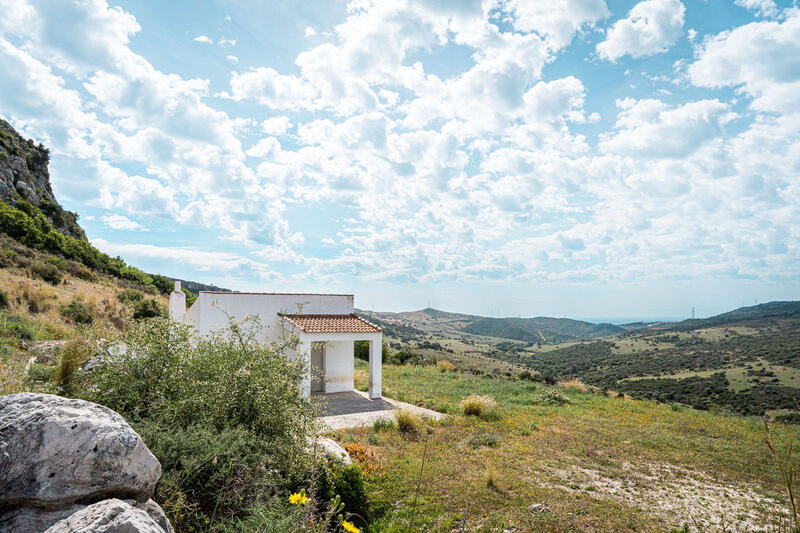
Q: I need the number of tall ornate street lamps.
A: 0